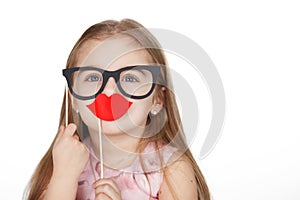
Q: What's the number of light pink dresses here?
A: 1